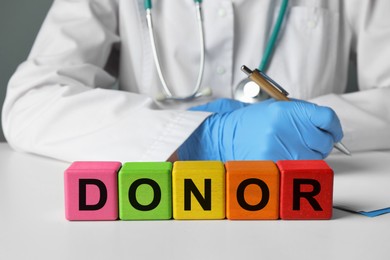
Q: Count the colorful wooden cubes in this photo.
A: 5